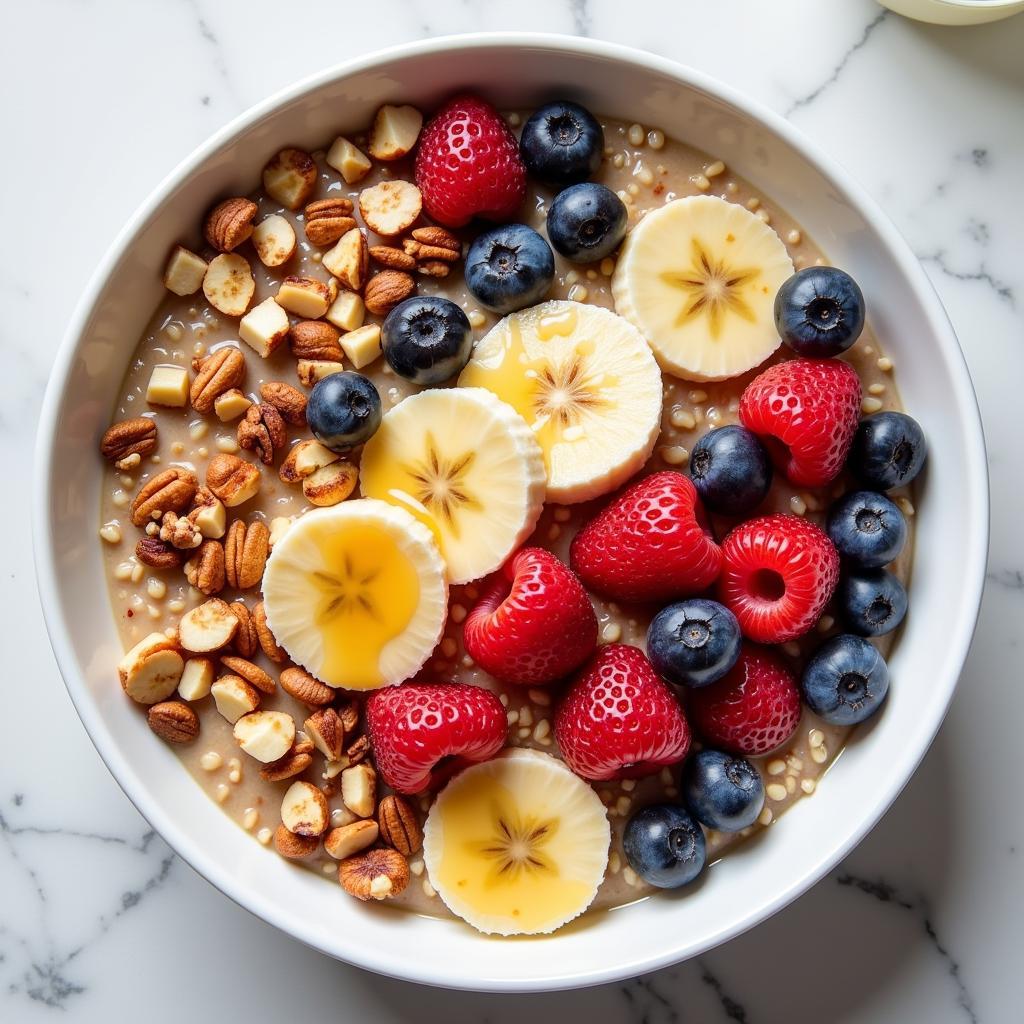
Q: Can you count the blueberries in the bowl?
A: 14